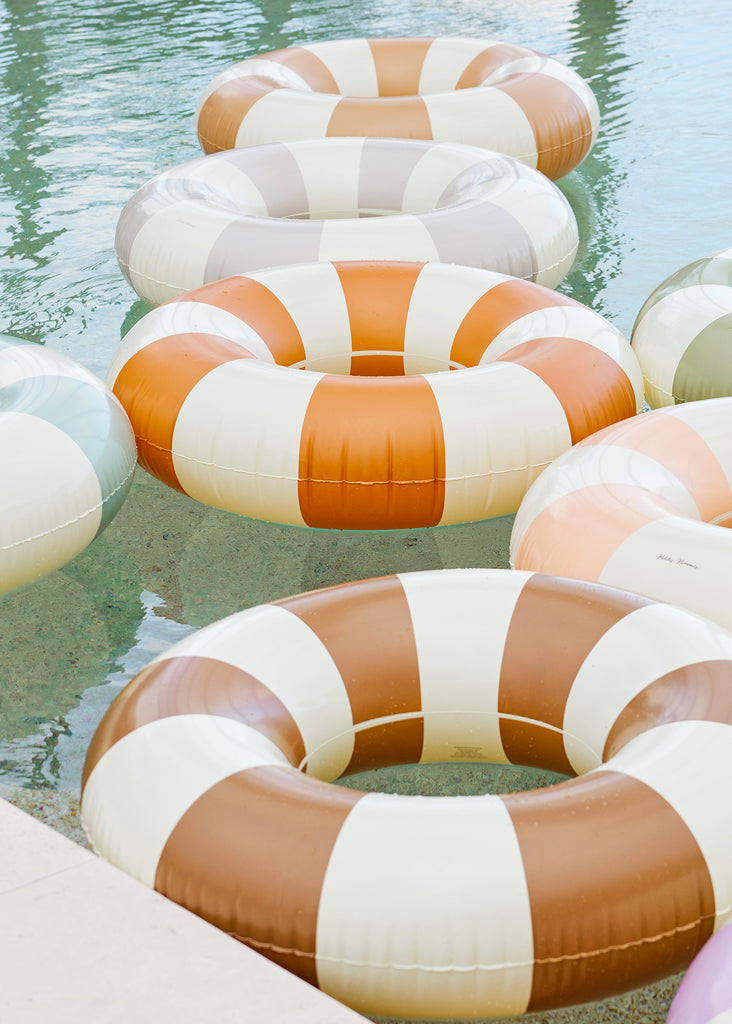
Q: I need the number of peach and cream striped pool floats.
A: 1